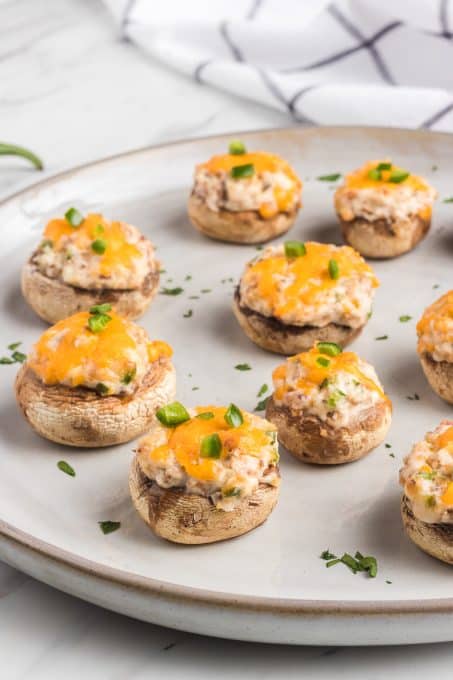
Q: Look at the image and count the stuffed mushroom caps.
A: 9